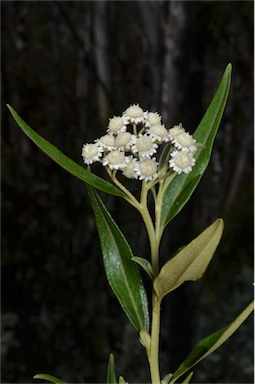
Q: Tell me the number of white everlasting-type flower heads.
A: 14